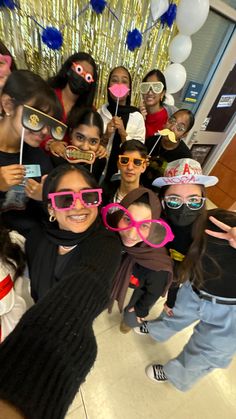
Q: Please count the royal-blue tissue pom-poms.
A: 5